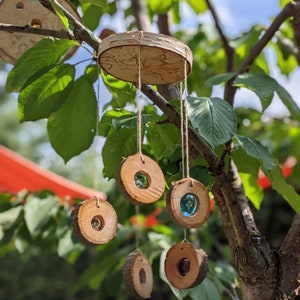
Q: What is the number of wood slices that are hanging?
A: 5